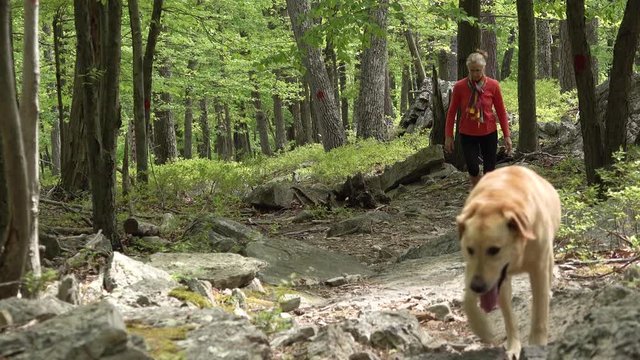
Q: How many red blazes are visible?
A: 3